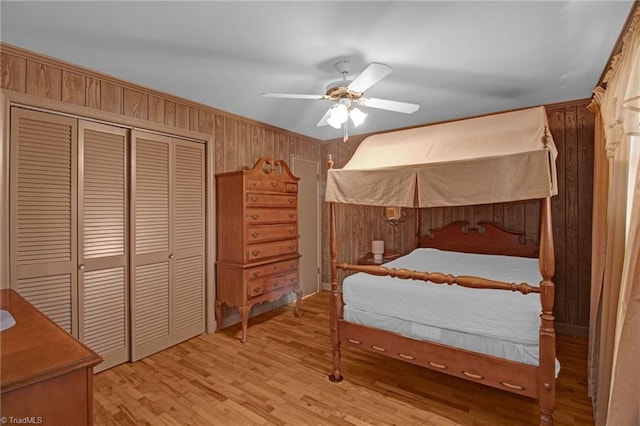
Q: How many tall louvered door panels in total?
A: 4